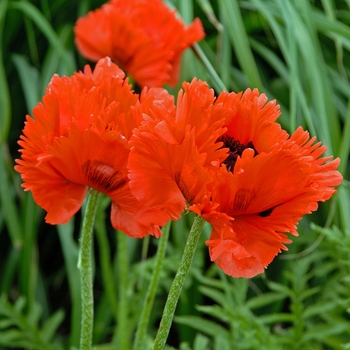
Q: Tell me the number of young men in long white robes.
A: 0